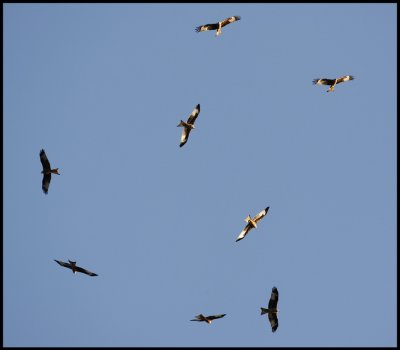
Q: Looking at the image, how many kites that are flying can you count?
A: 8